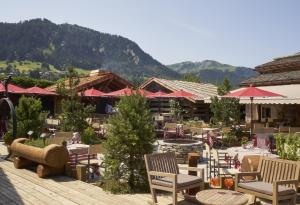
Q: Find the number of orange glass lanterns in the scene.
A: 2